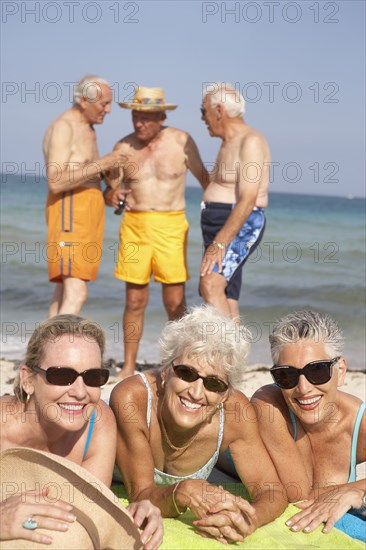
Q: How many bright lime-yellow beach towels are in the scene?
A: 1